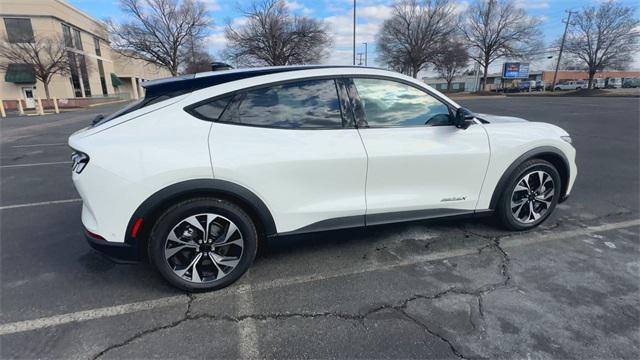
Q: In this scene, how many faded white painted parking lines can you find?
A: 5